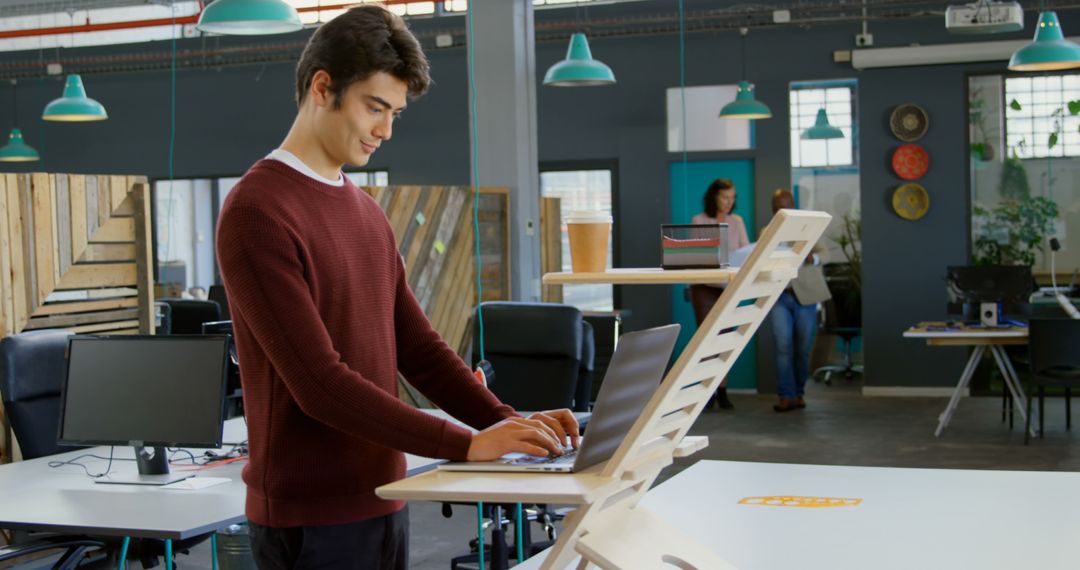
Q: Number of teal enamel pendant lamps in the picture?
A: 7